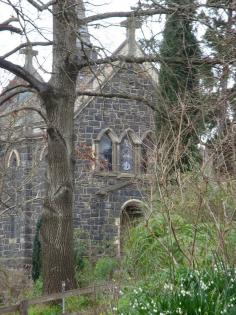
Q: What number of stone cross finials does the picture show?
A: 2